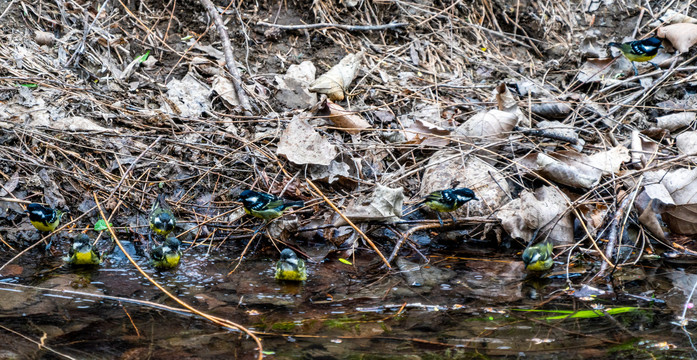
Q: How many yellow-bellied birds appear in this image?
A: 9